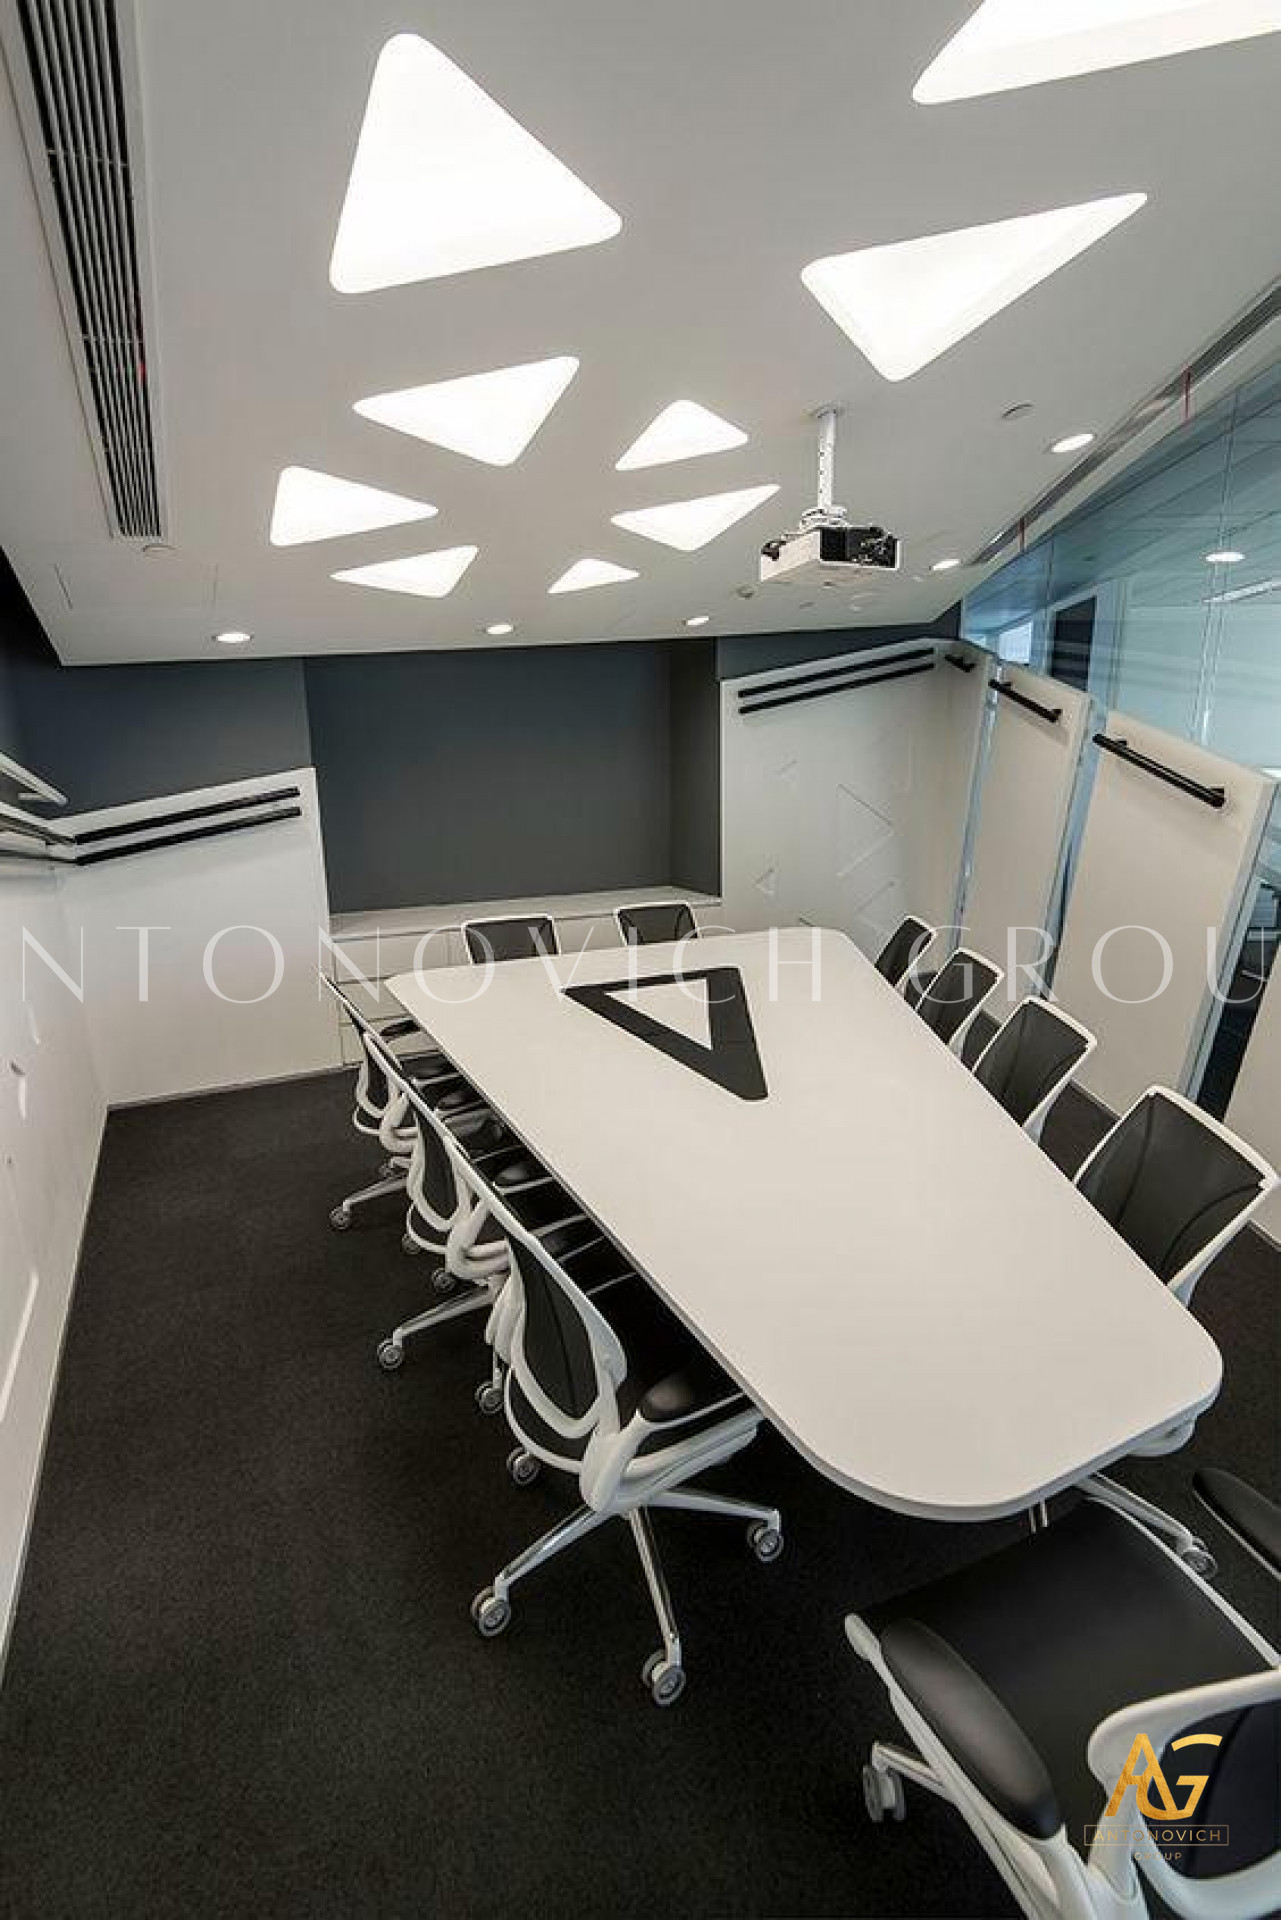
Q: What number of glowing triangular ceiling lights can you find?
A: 9